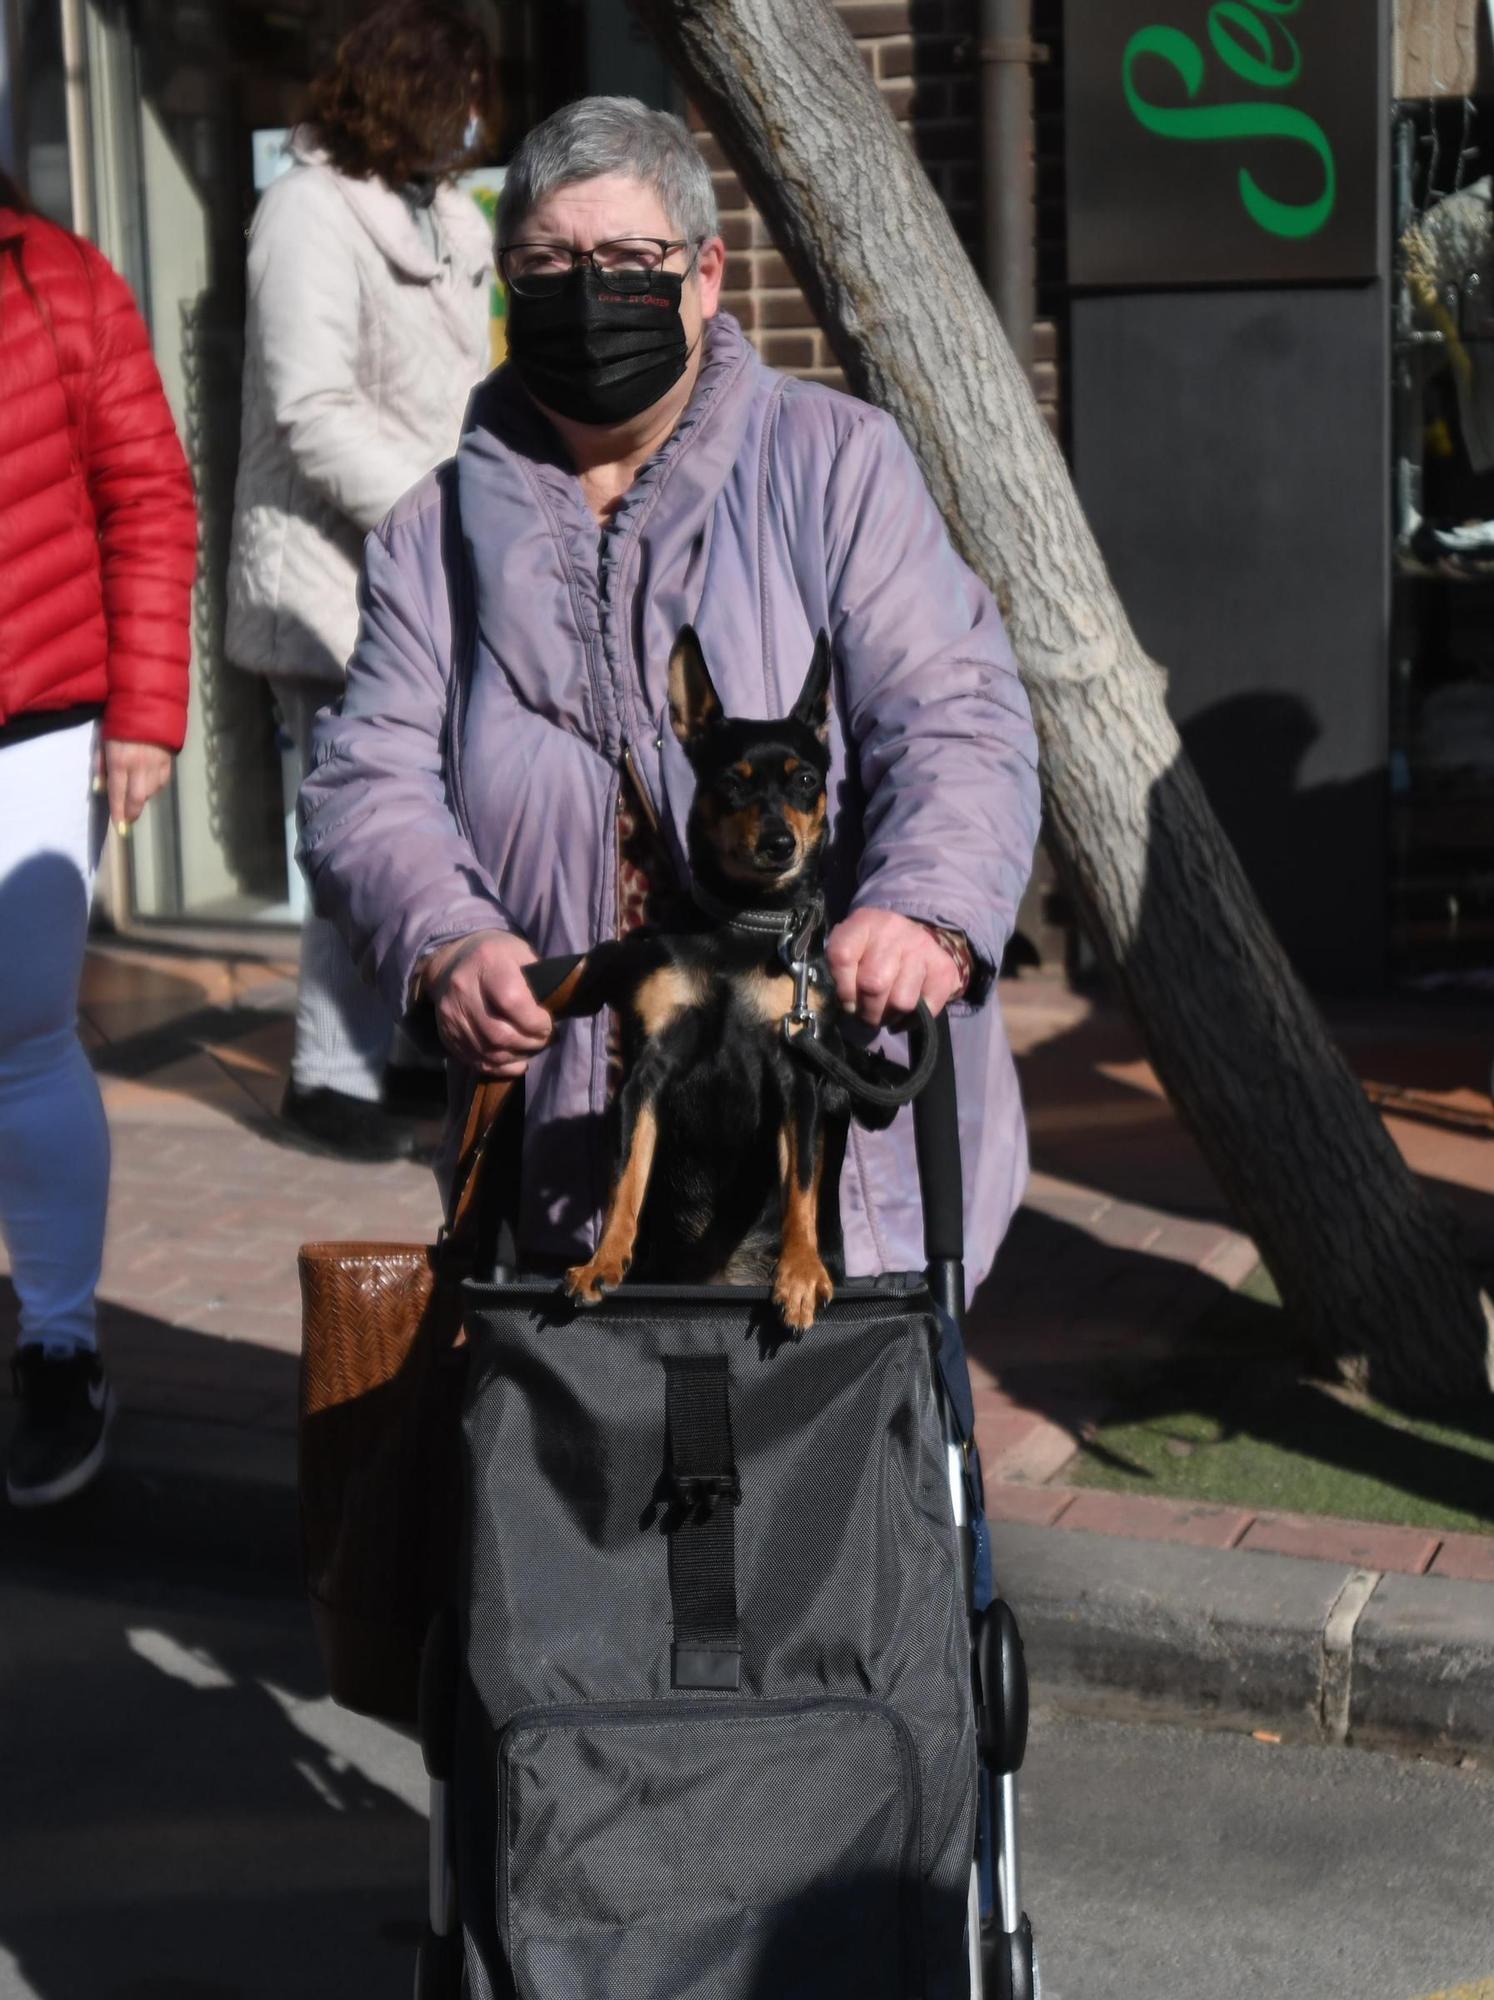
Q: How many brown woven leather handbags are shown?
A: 1